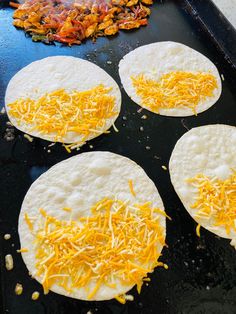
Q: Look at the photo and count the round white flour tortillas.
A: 4